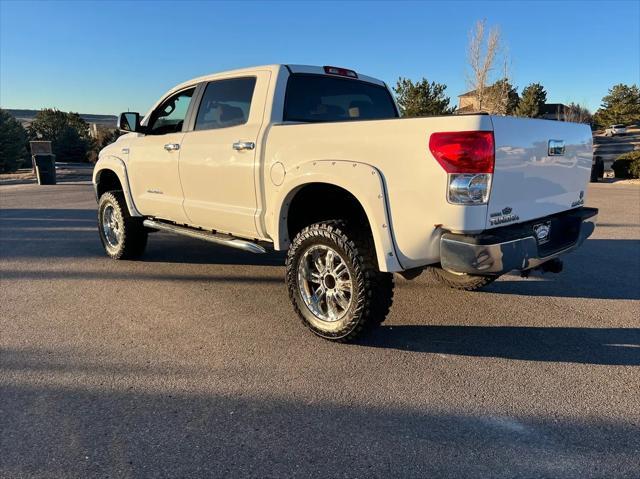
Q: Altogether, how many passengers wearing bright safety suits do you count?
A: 0